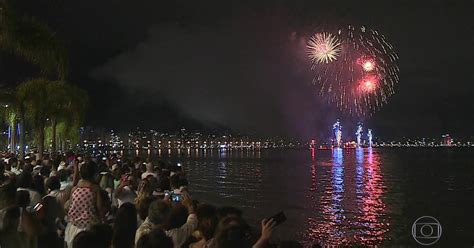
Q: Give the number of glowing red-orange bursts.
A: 2